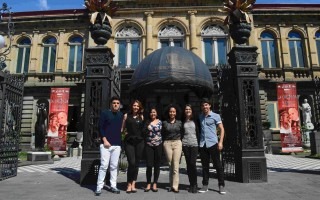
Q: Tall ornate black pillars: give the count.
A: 2